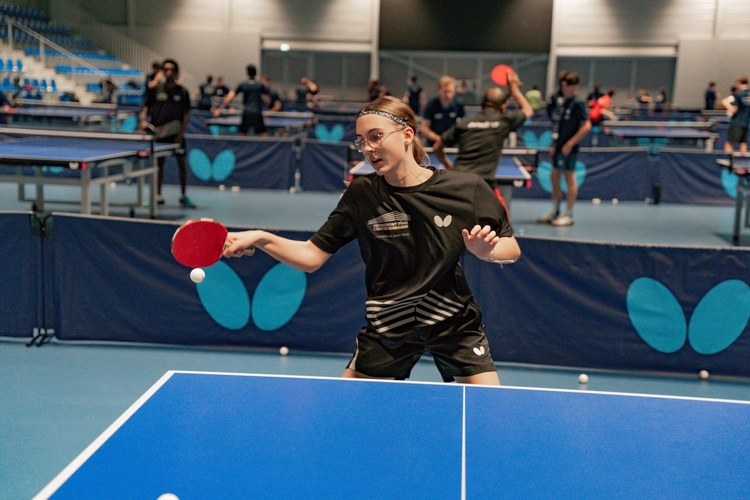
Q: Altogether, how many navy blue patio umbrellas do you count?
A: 0